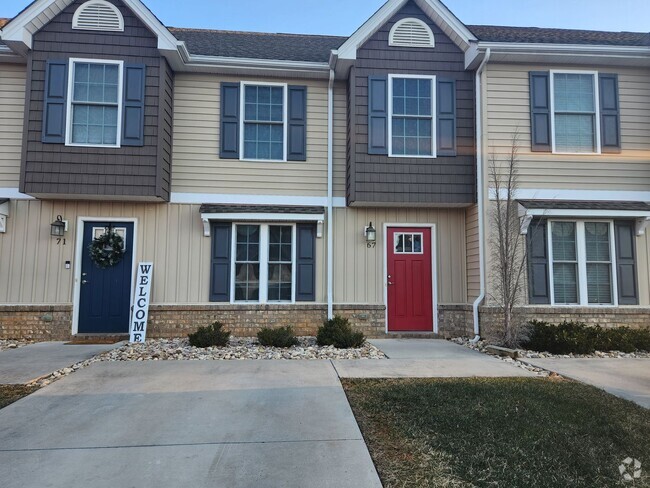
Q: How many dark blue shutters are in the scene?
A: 12